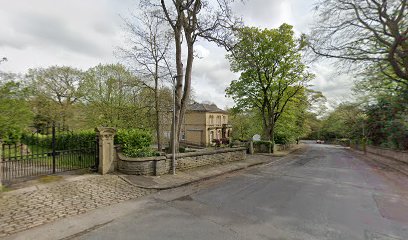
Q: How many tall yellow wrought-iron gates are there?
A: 0